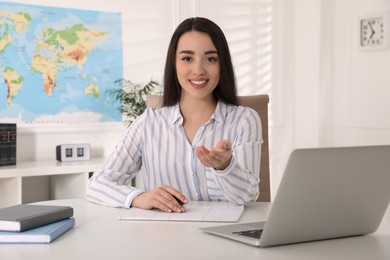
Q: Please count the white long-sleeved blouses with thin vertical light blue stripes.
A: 1